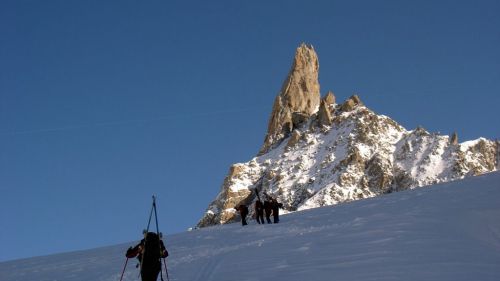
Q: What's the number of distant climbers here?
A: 4